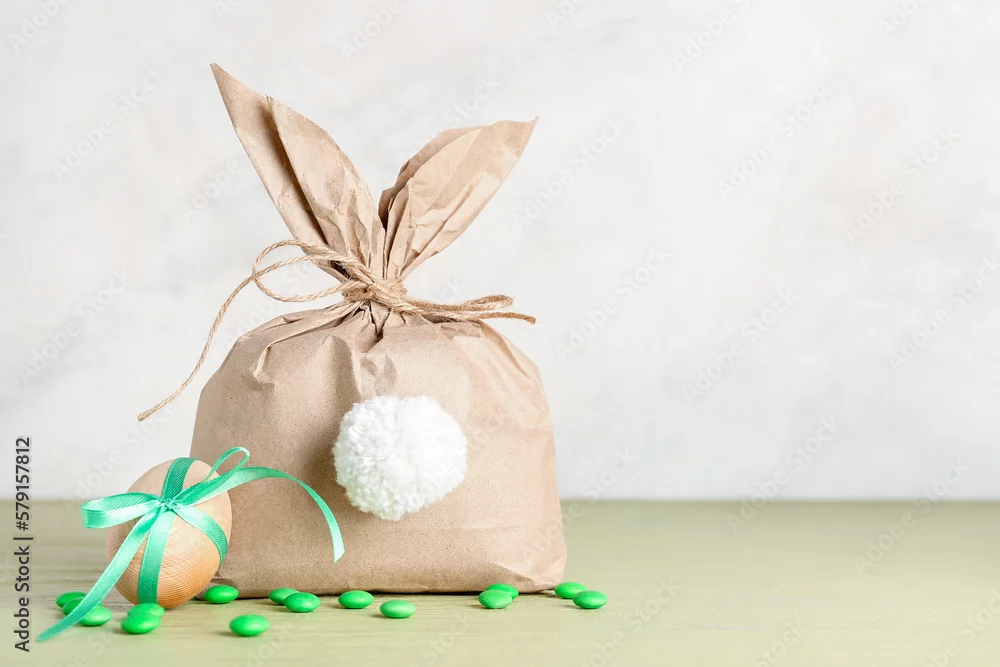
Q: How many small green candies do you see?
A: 15